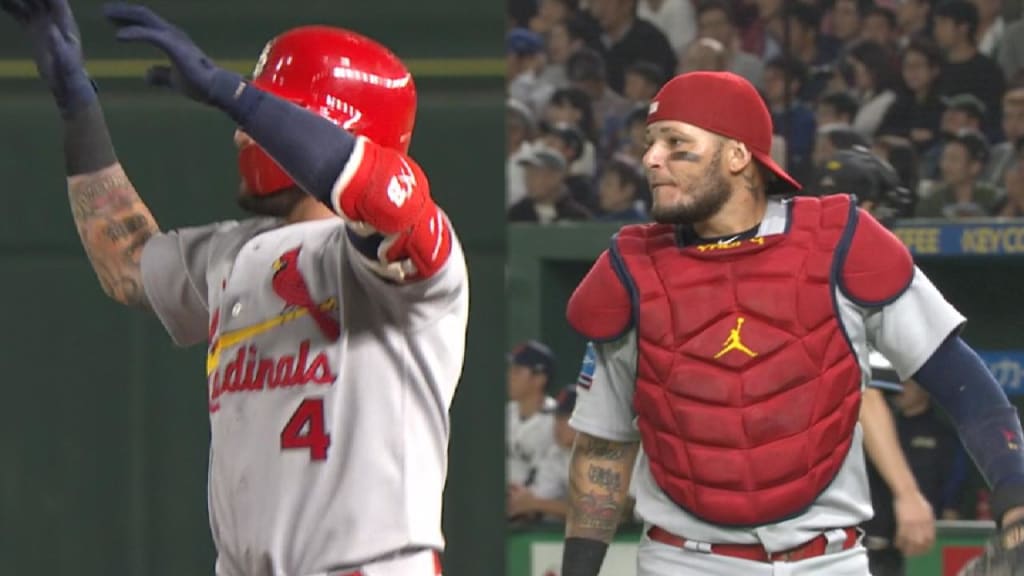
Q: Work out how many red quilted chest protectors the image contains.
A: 1